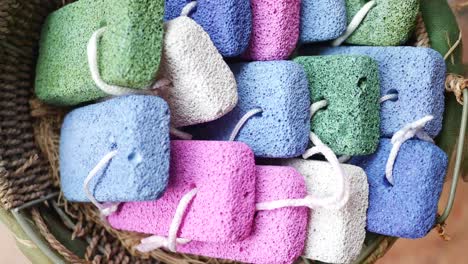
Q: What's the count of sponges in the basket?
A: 14